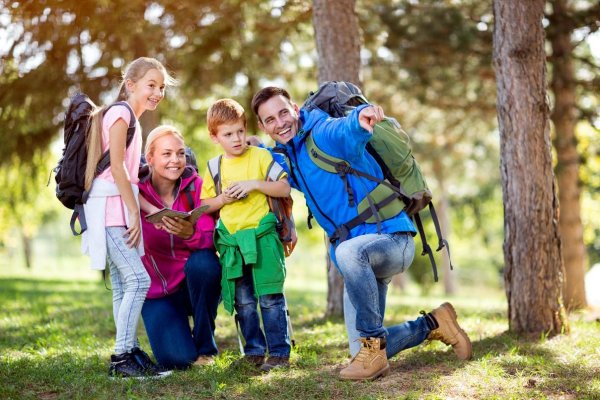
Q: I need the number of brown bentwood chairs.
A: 0